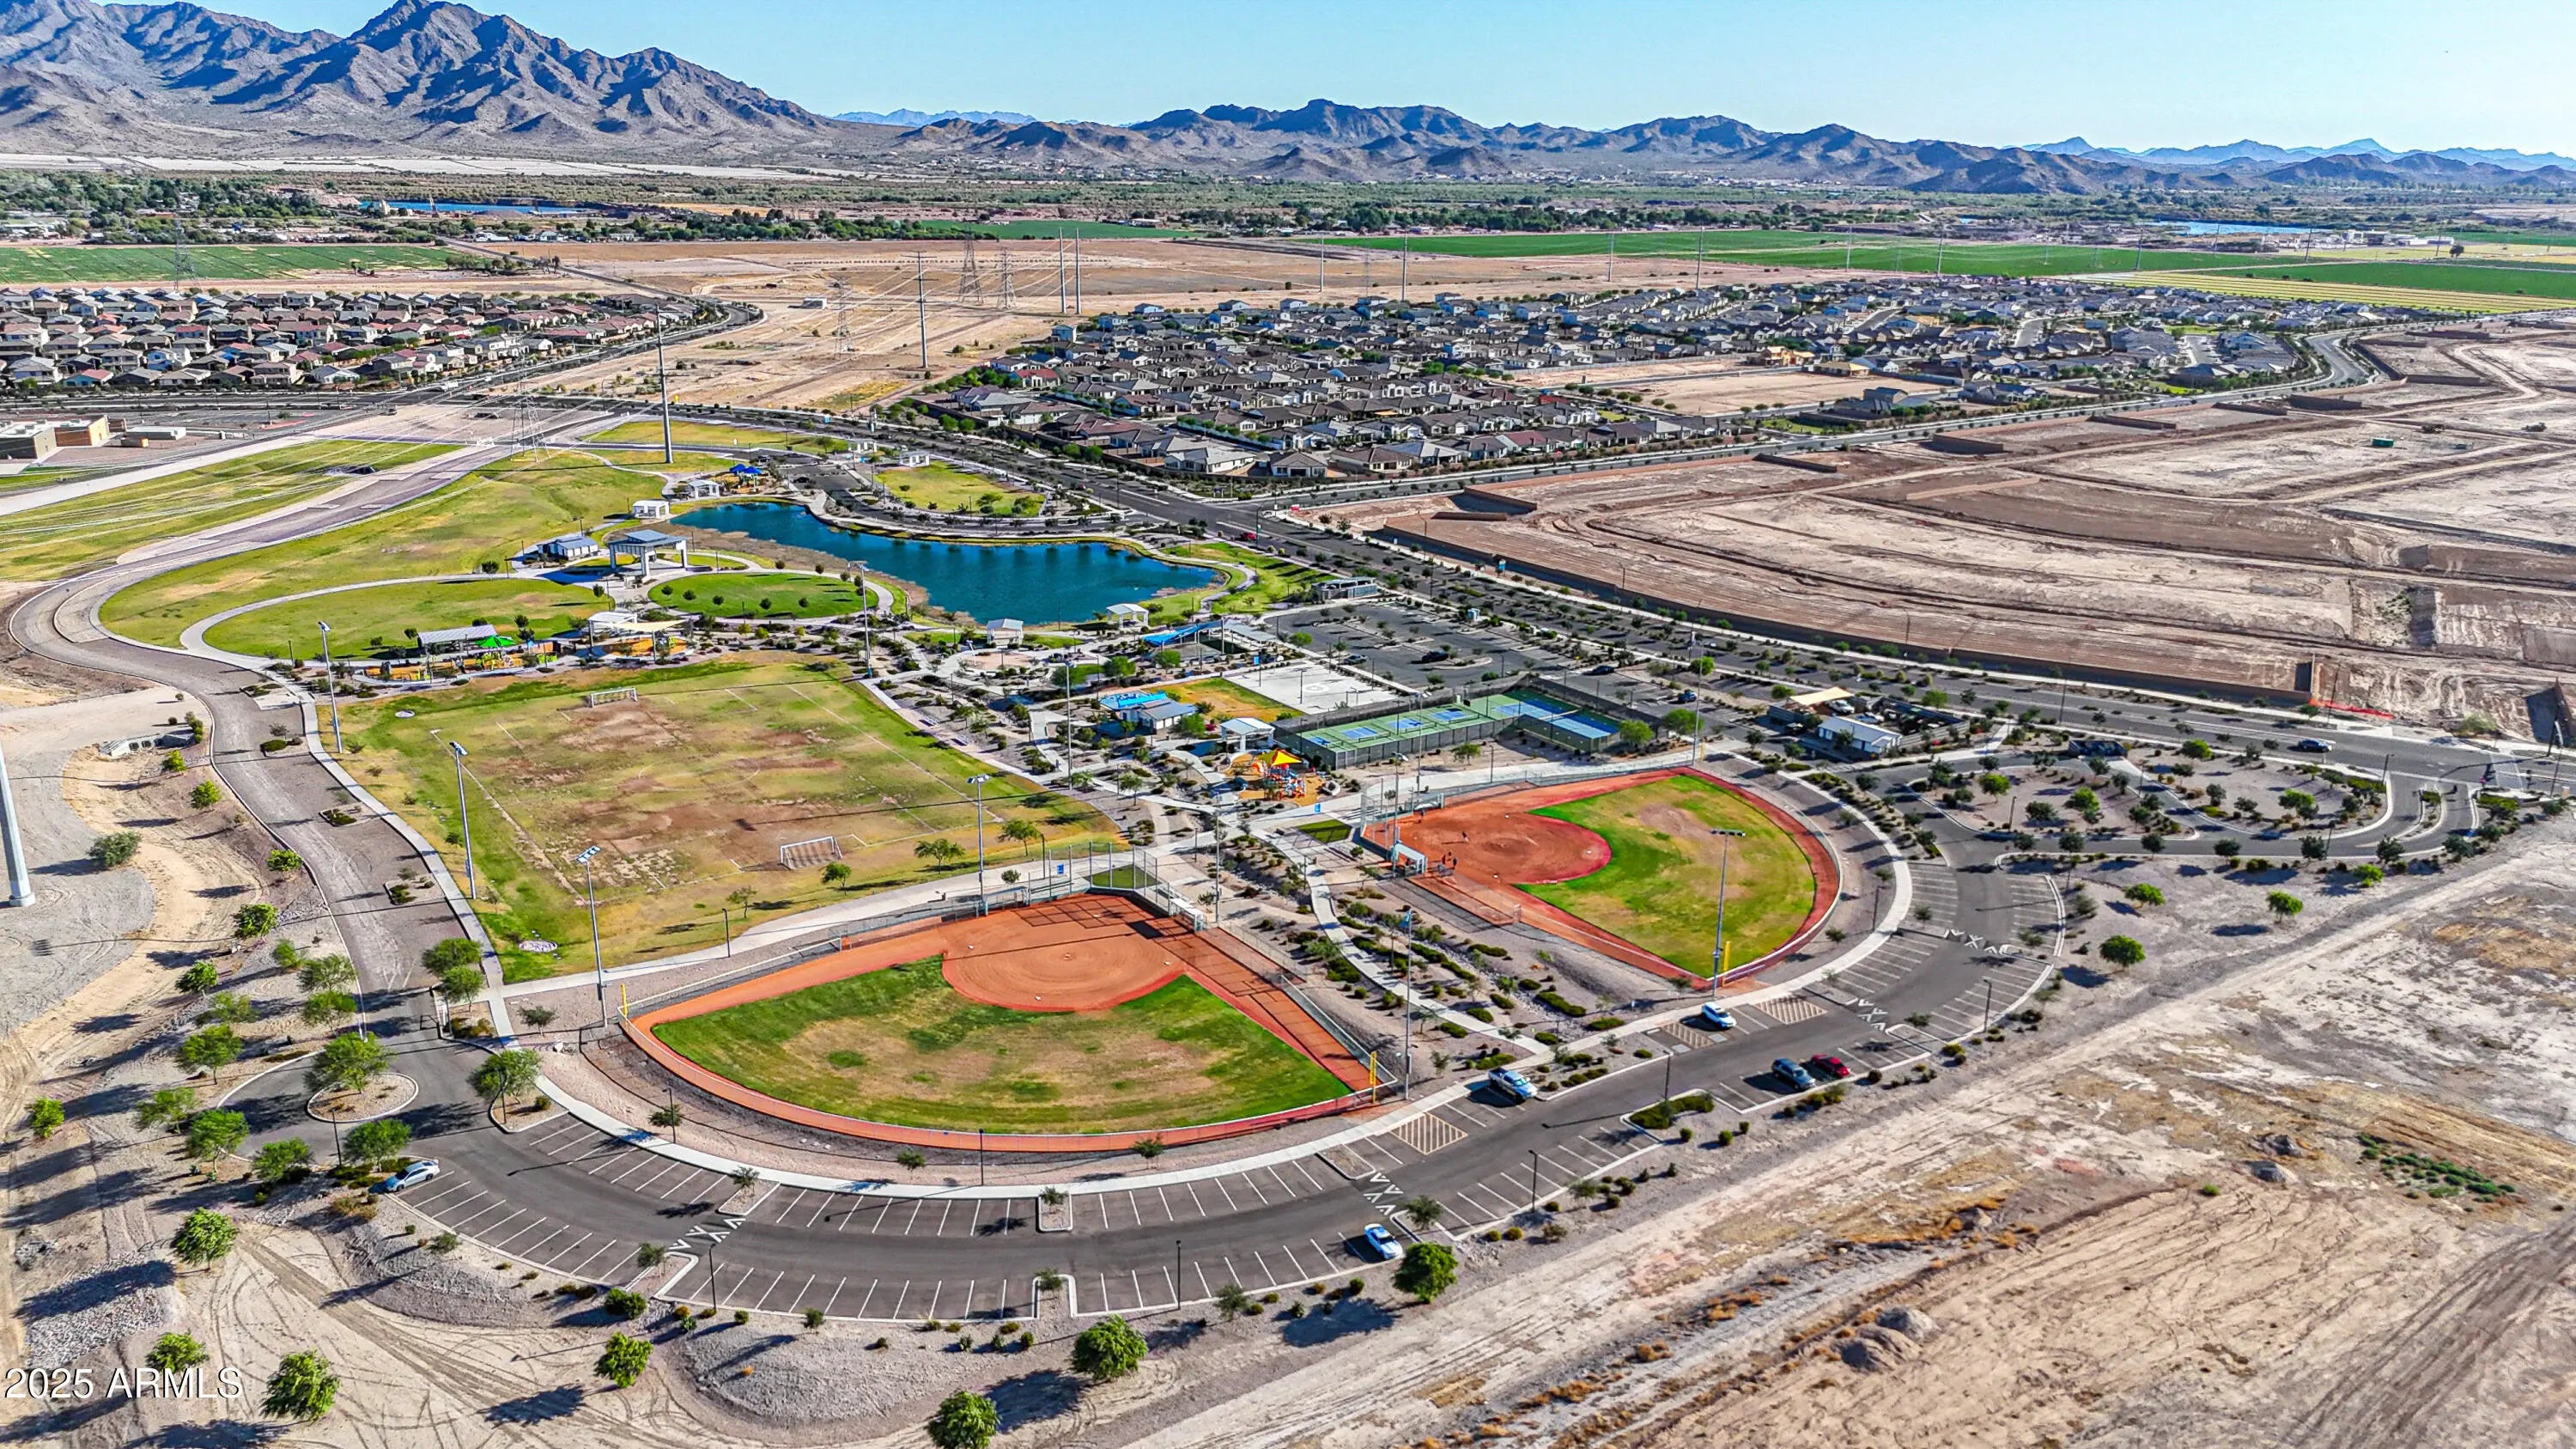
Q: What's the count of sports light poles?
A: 12